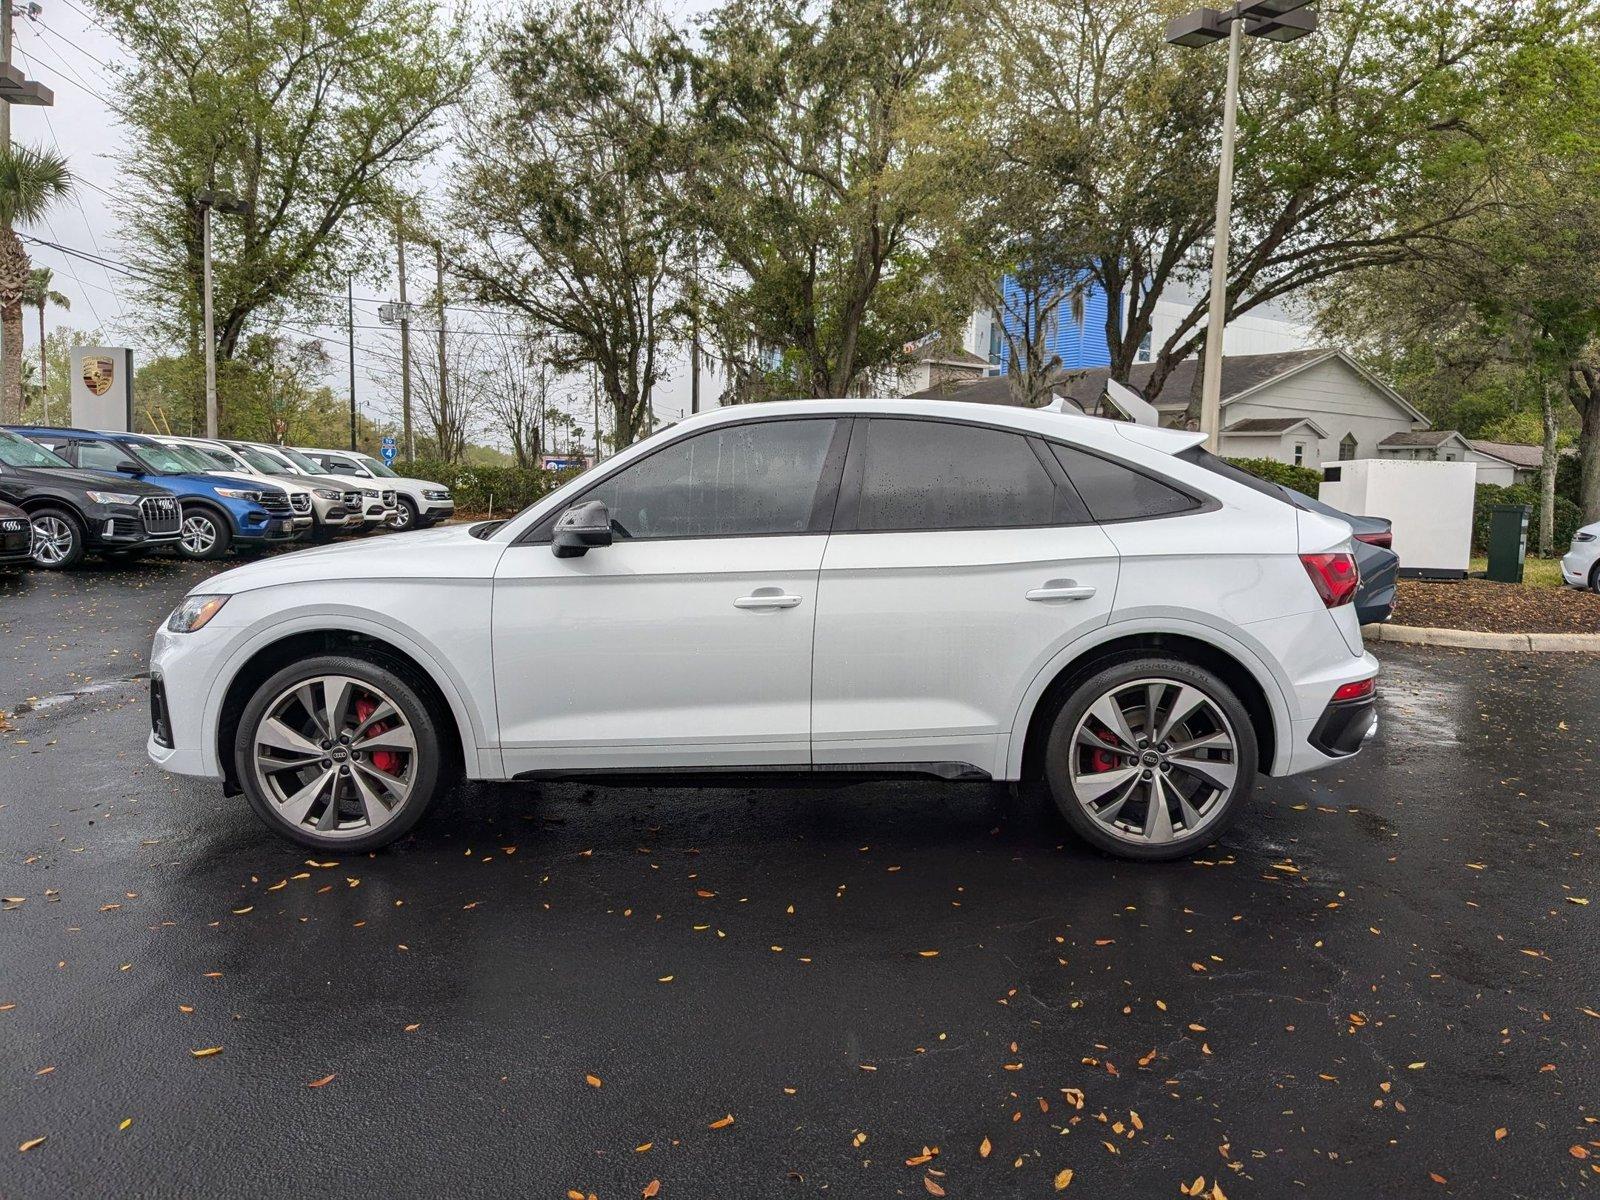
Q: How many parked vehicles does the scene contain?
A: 10